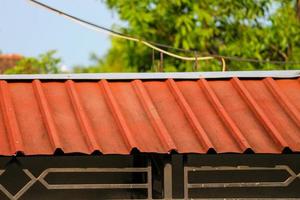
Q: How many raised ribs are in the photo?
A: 9